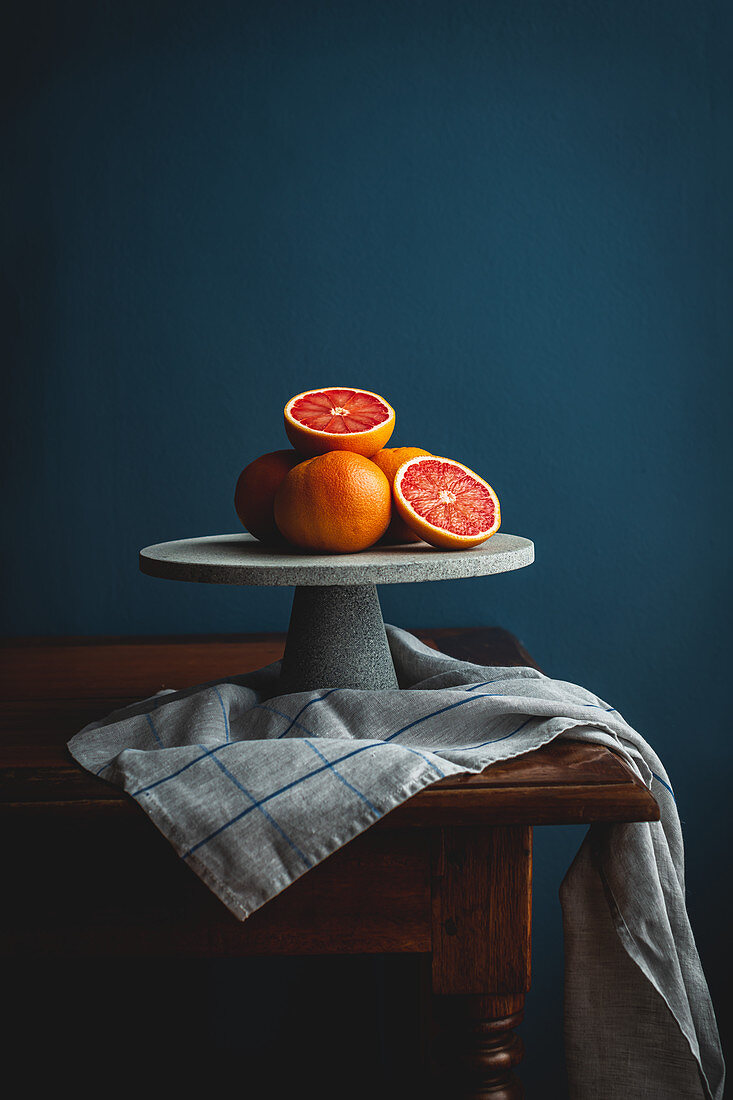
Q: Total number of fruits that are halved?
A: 2